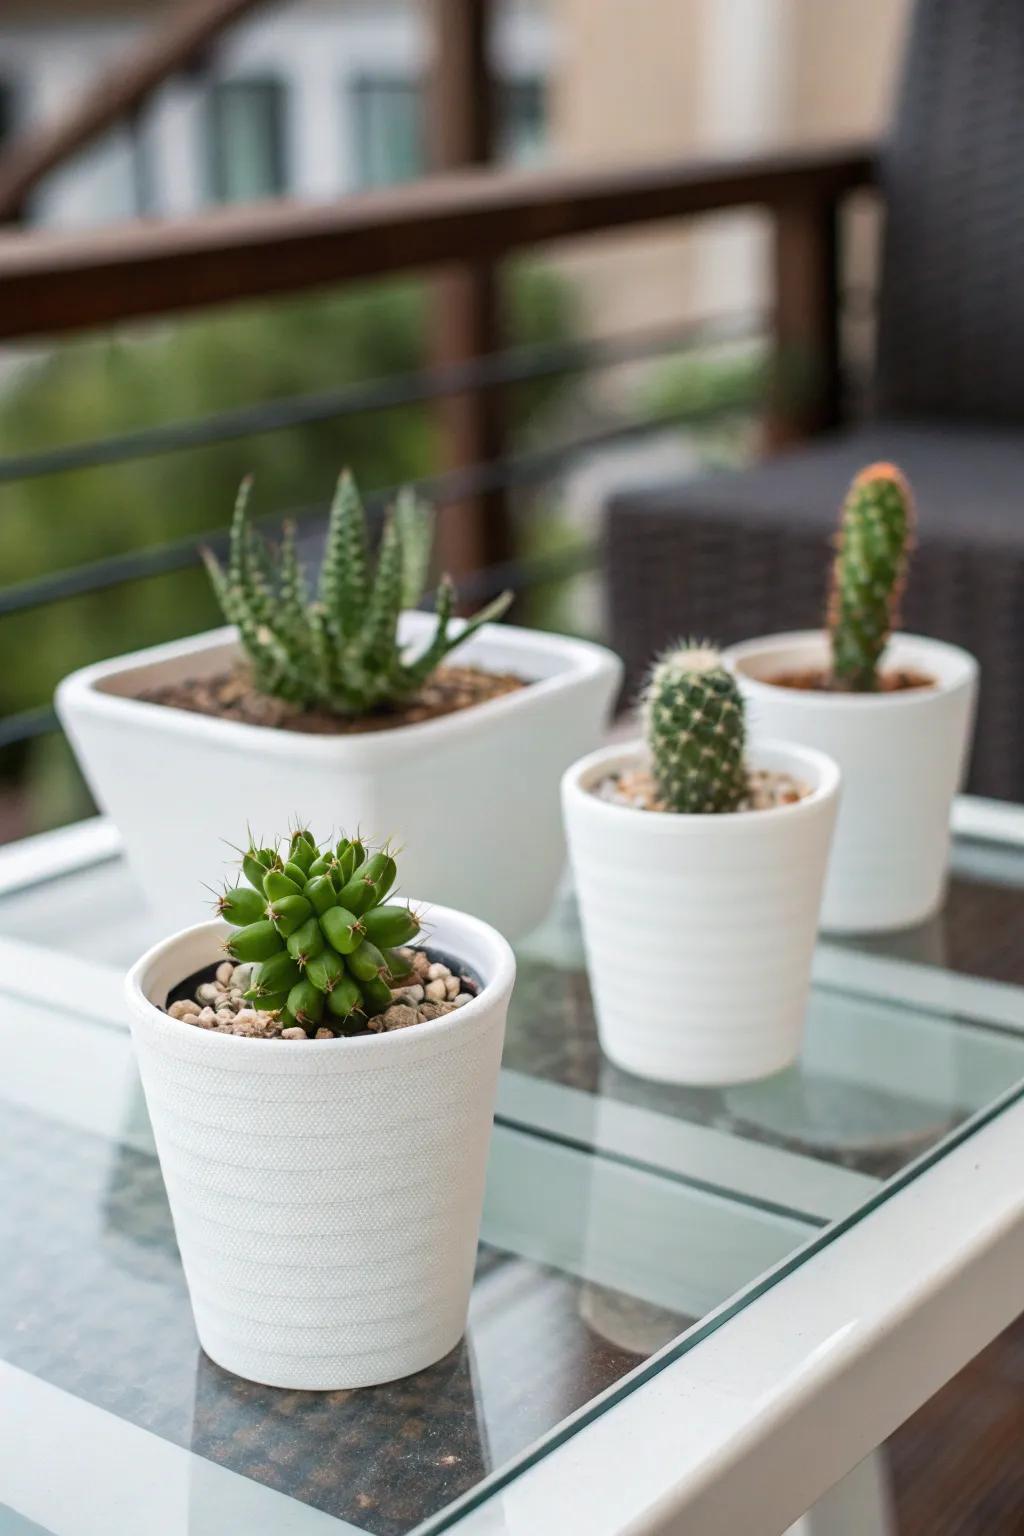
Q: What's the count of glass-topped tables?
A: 1